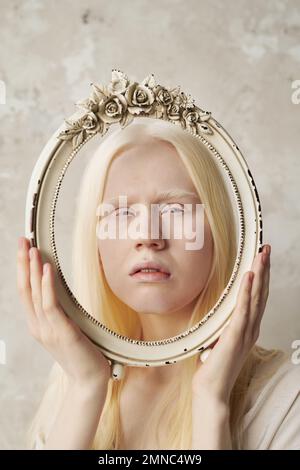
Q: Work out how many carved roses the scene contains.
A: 6